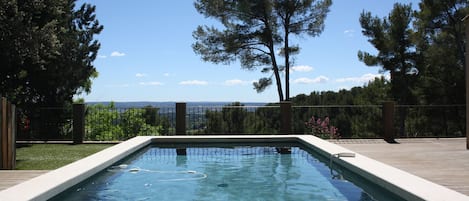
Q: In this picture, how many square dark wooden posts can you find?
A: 4